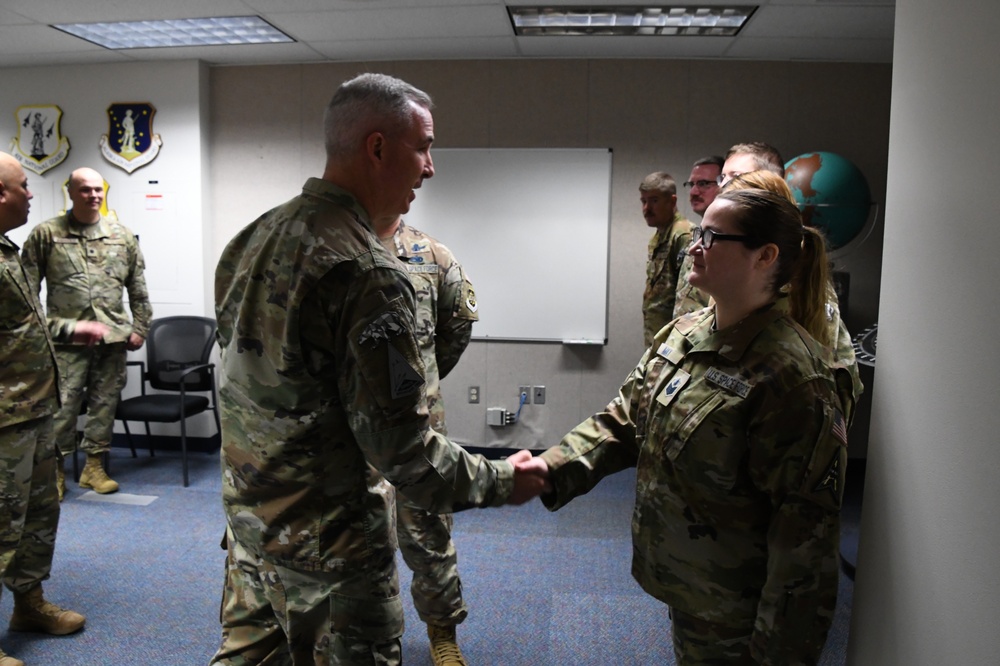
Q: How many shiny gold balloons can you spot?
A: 0